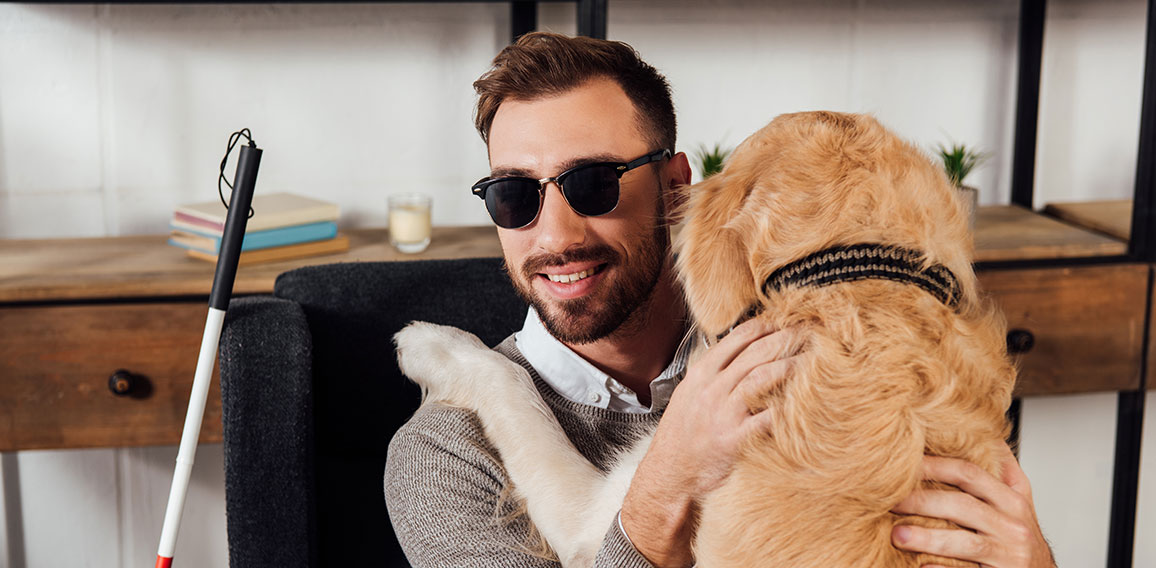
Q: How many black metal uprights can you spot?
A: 4